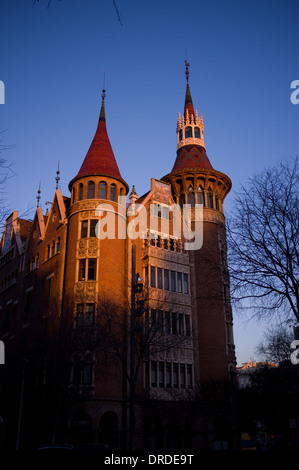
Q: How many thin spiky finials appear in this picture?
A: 4